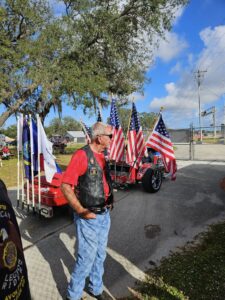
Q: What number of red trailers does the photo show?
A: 1